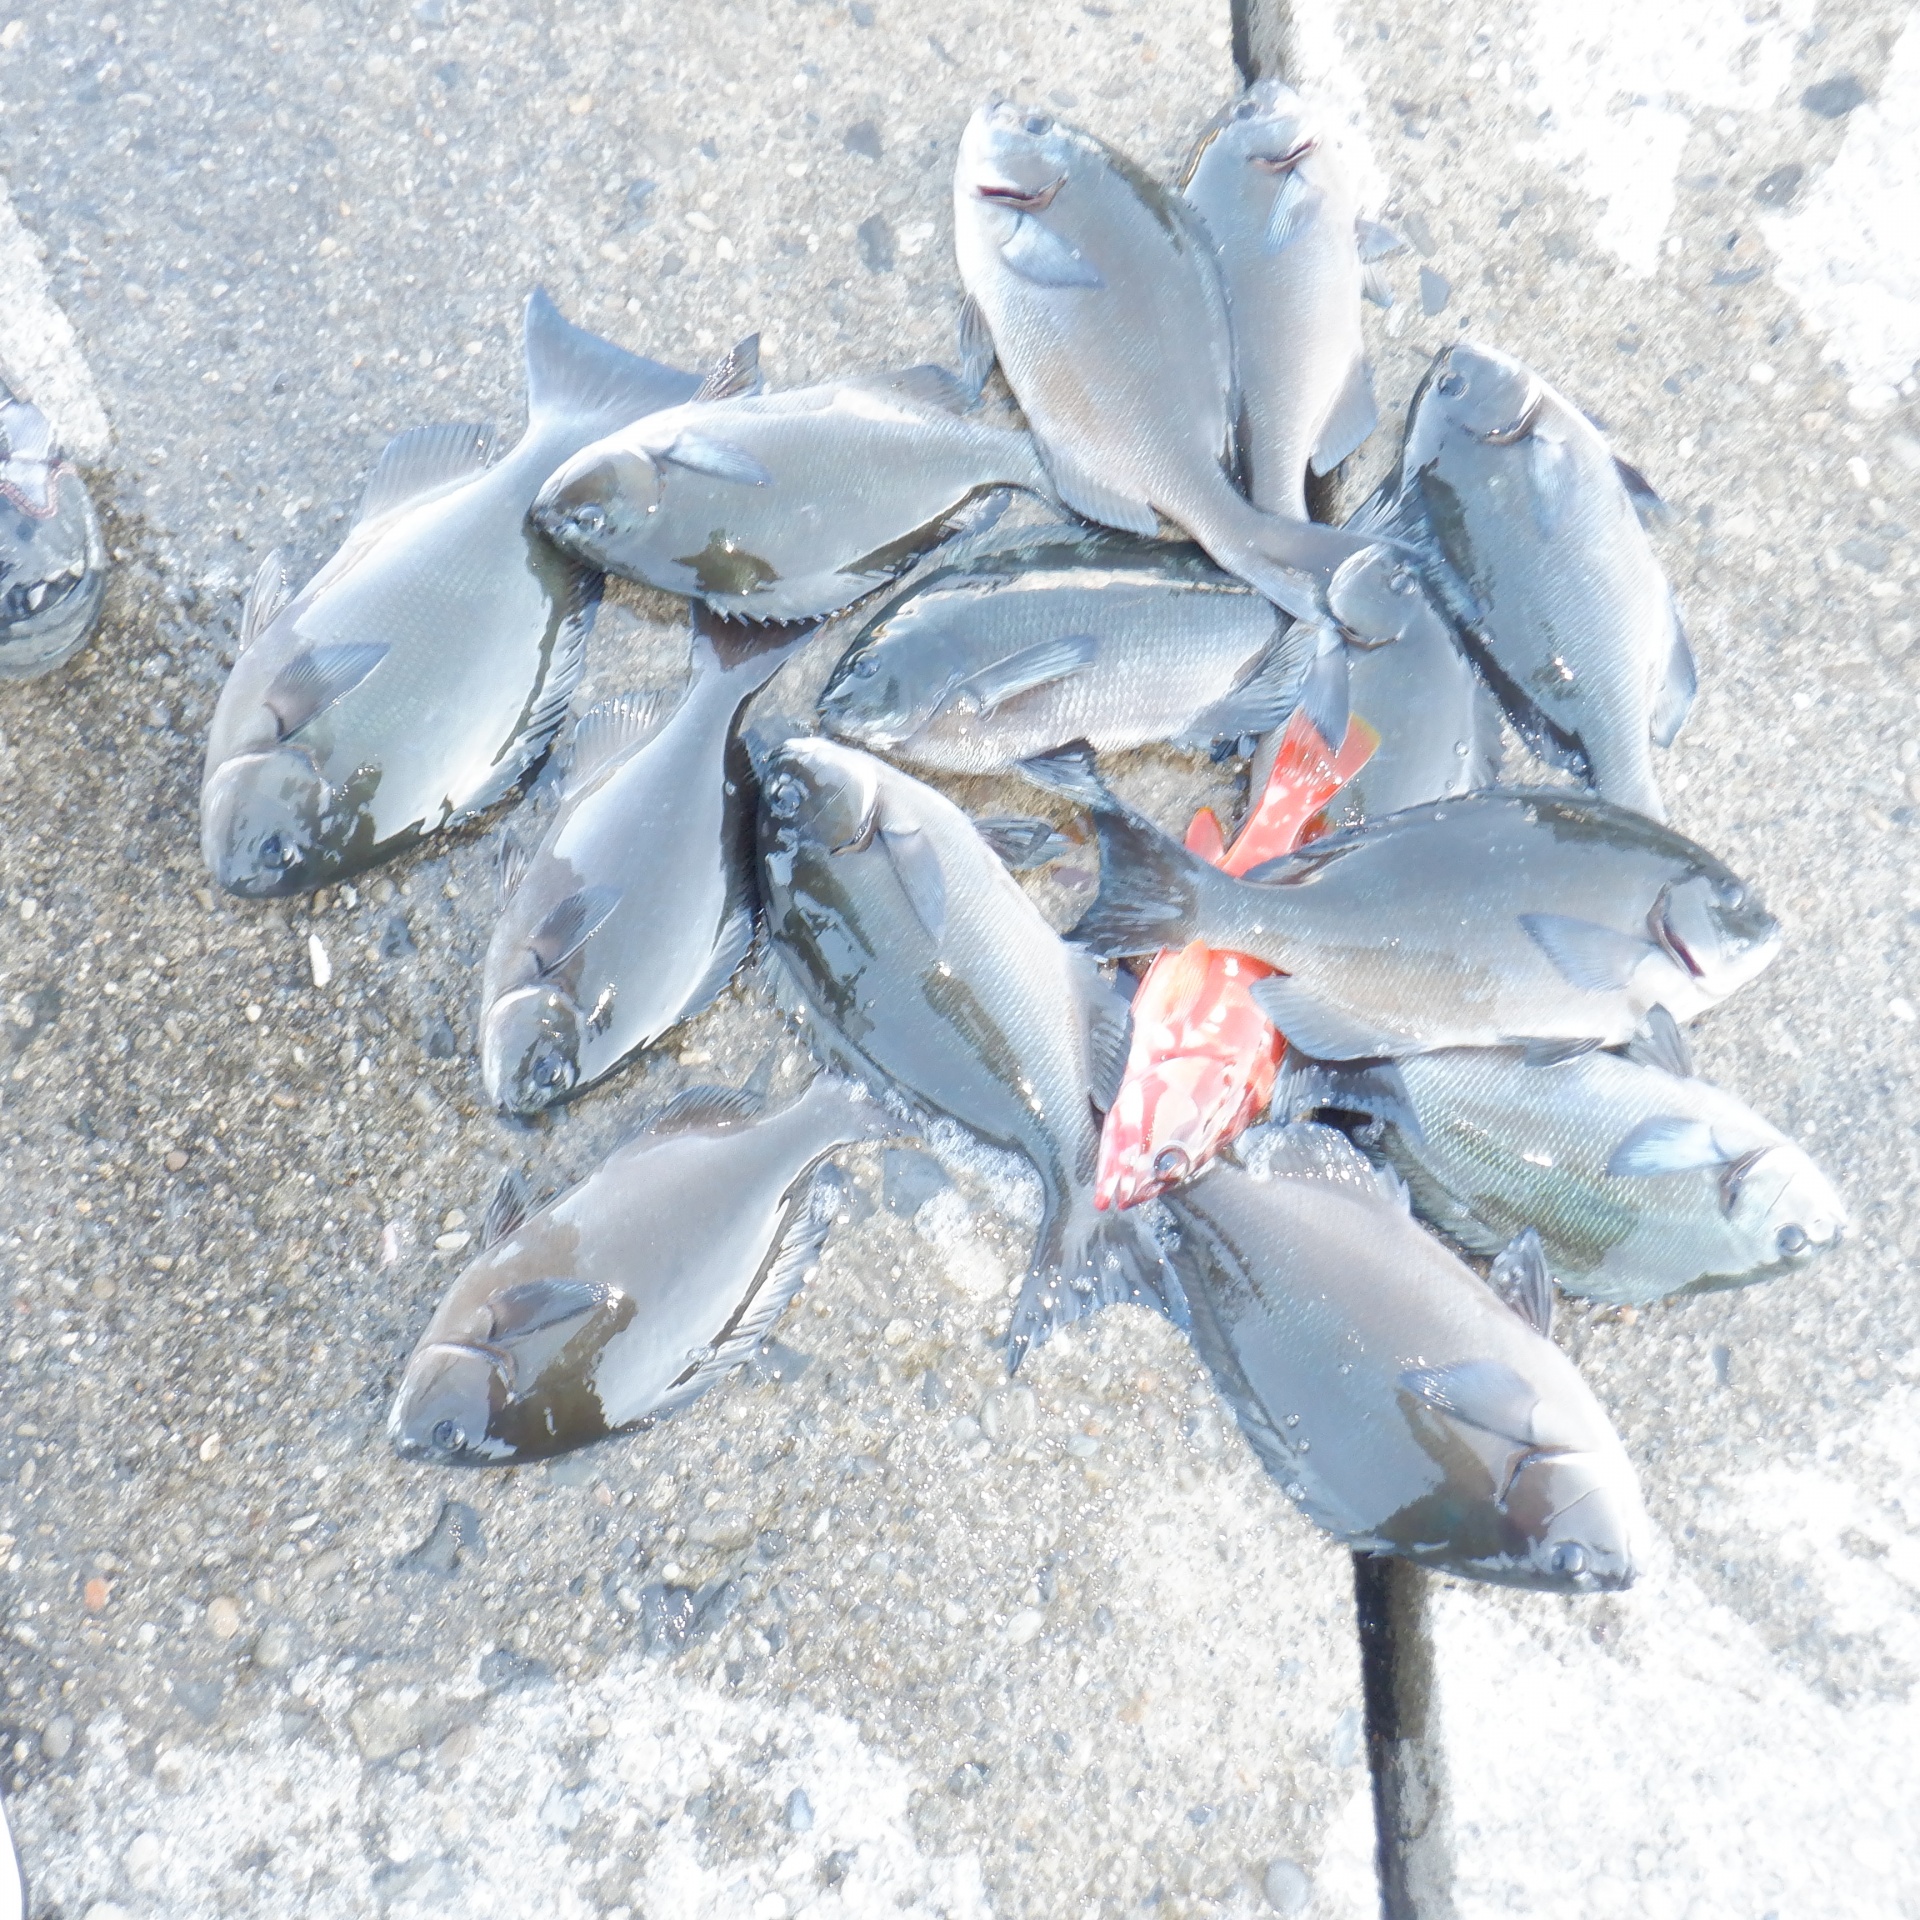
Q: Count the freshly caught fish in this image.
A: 14